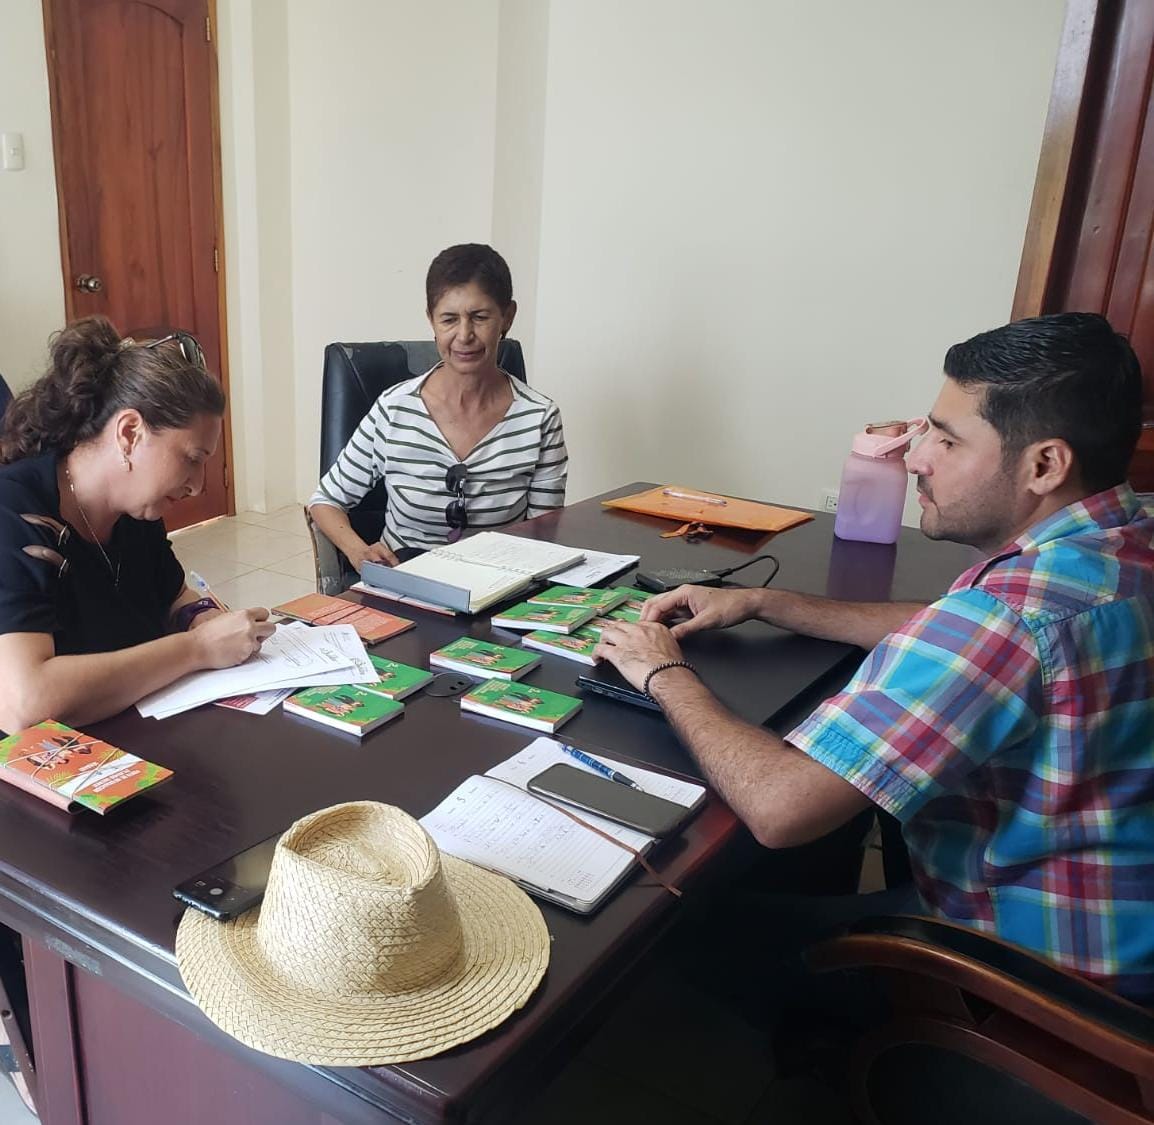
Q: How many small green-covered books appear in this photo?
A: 9